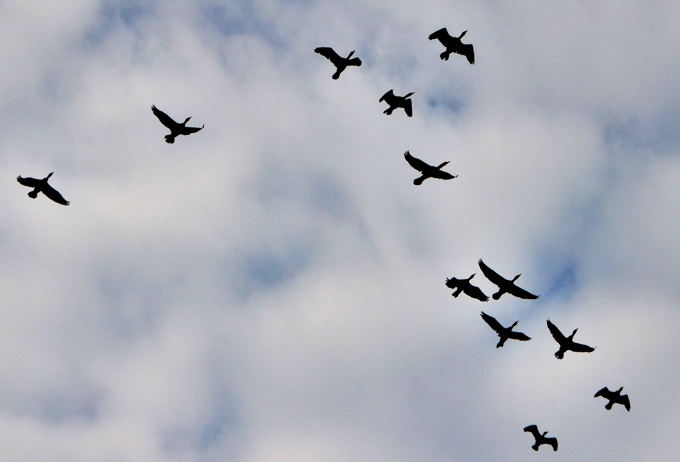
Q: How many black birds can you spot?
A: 12